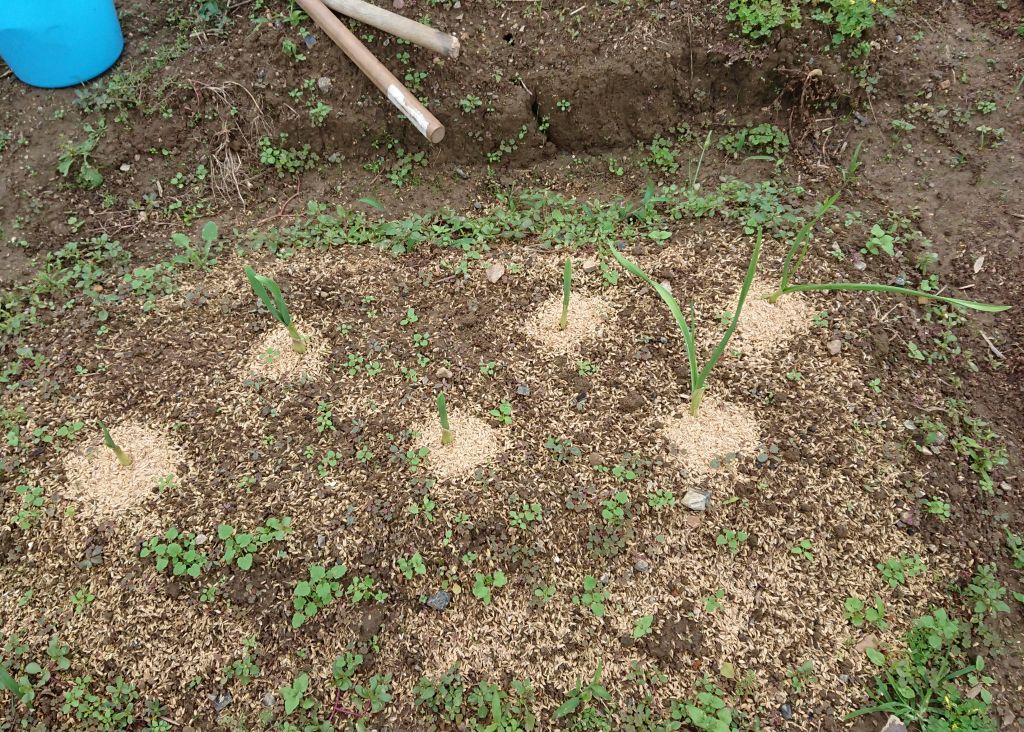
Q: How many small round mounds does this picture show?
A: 6